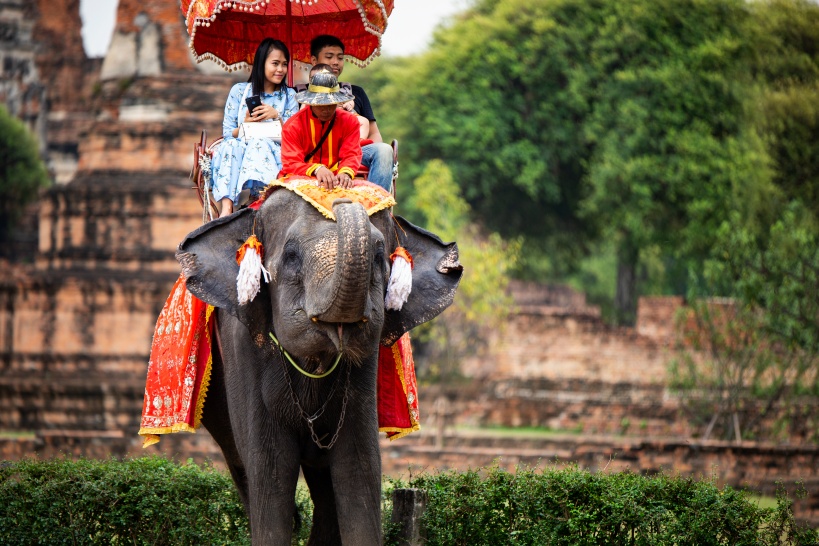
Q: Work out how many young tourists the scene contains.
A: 2